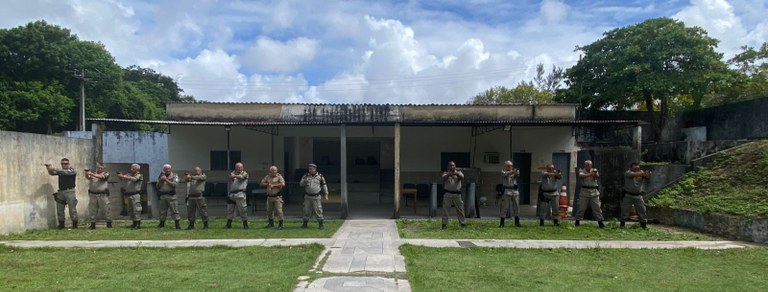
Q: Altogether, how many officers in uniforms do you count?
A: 13